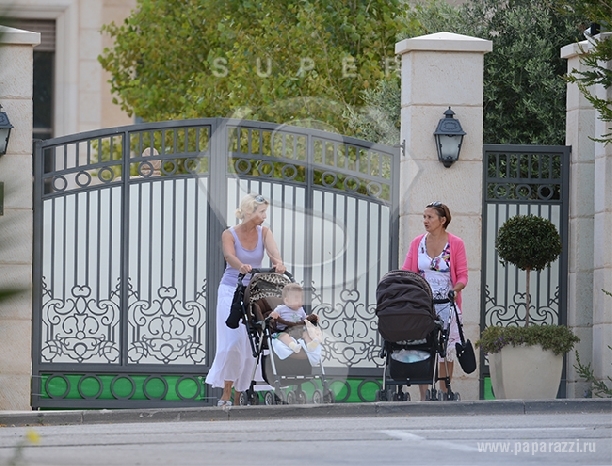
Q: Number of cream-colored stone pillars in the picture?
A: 3